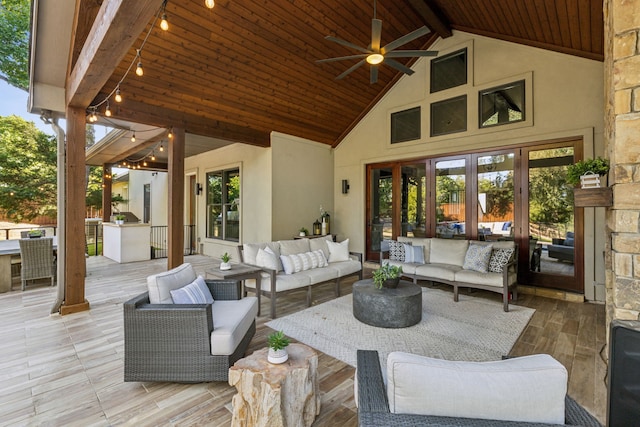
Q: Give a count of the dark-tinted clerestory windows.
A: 4